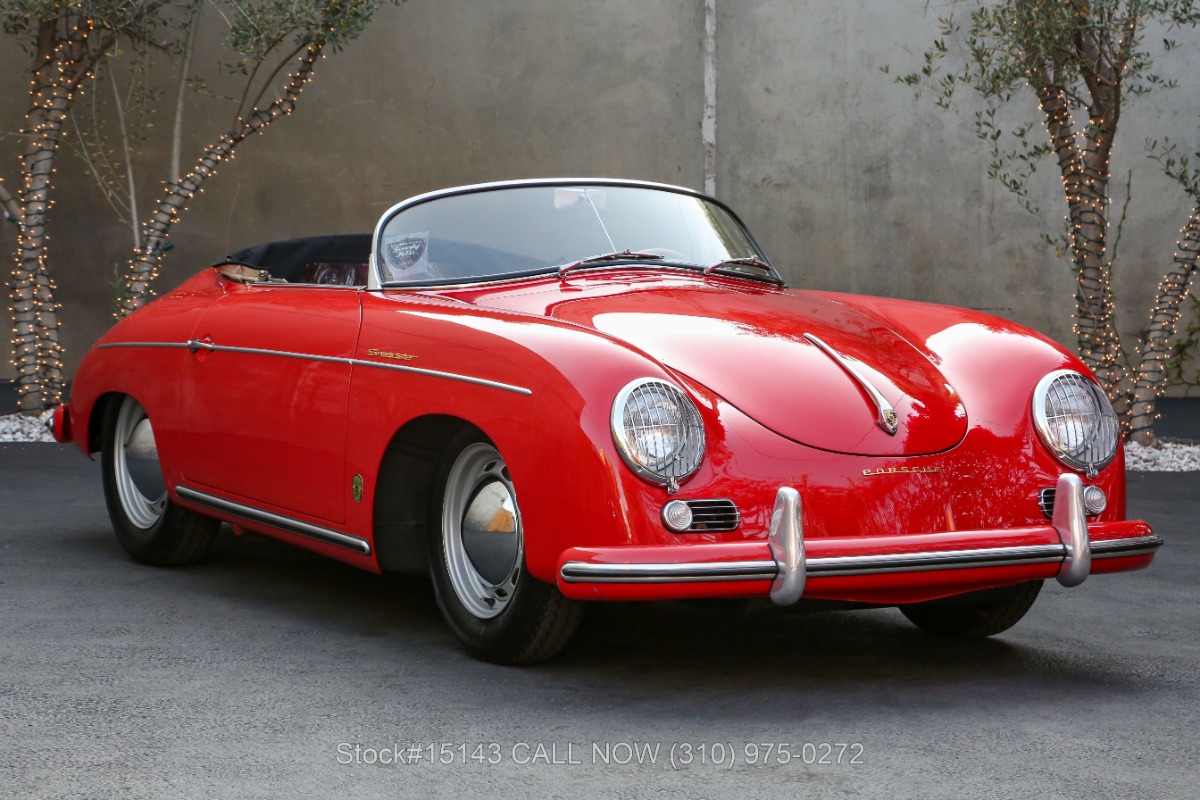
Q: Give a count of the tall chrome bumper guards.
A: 2